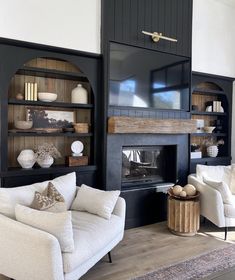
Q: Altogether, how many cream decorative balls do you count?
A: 3